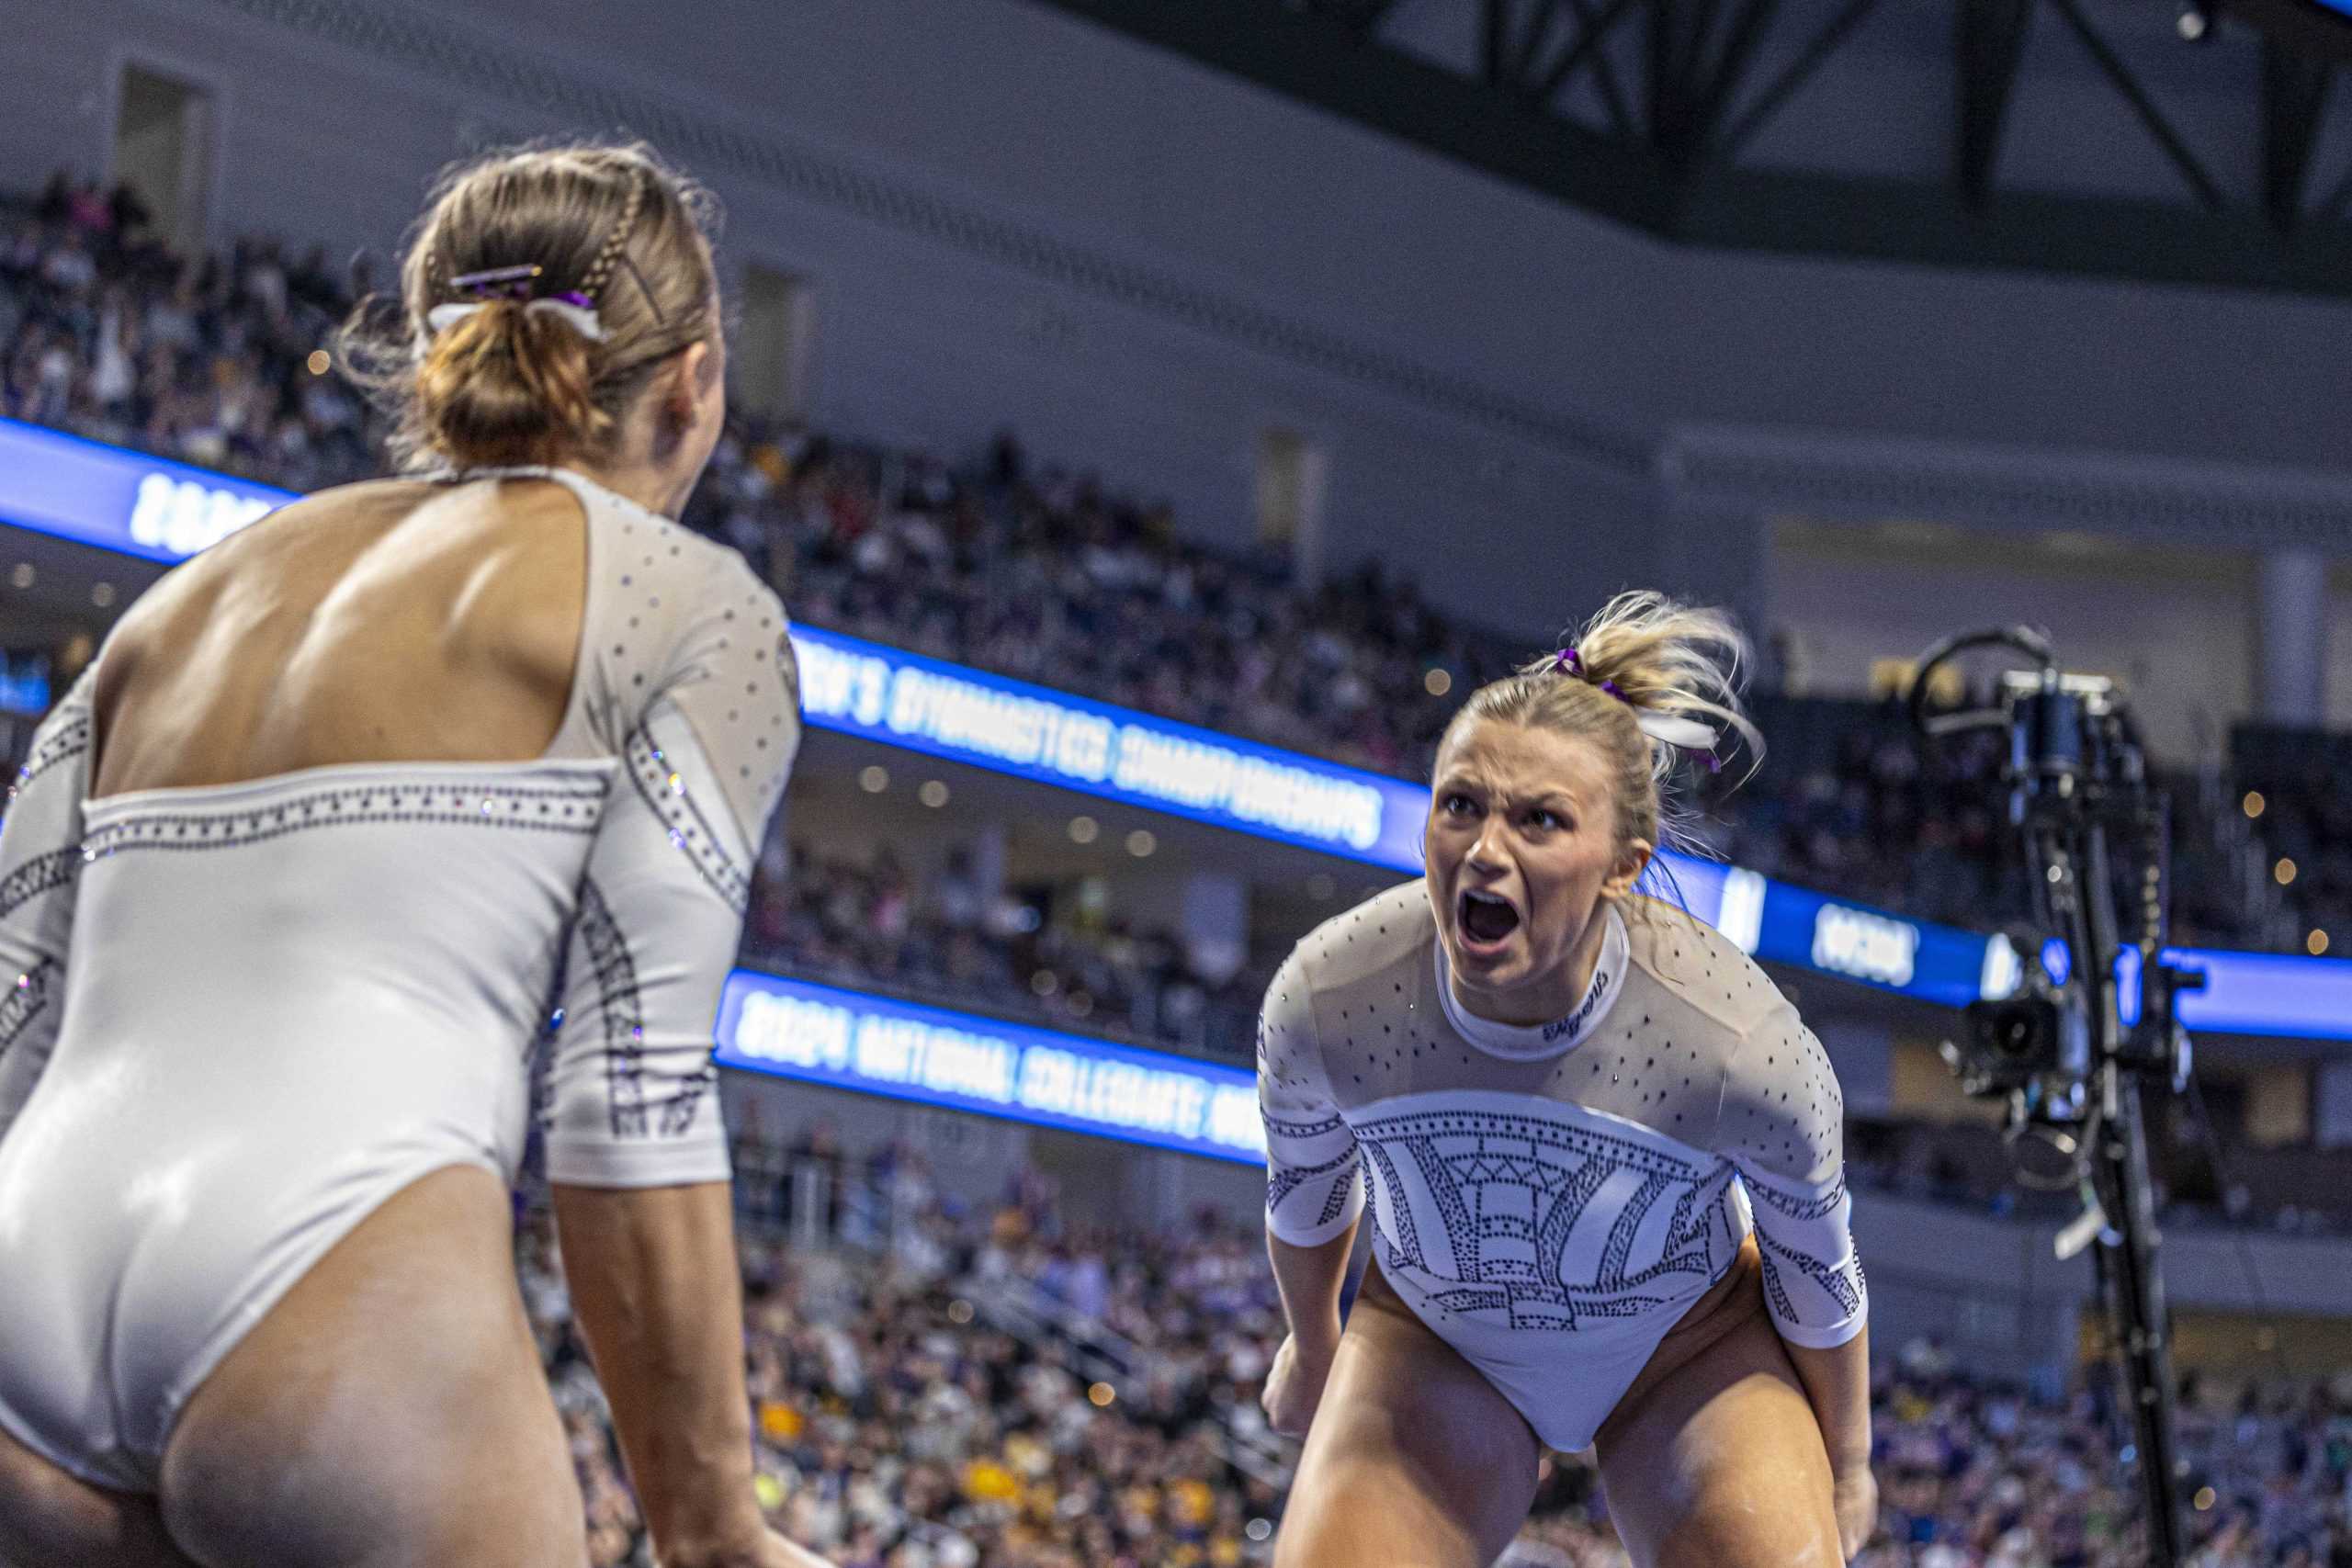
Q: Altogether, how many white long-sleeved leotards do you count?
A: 2